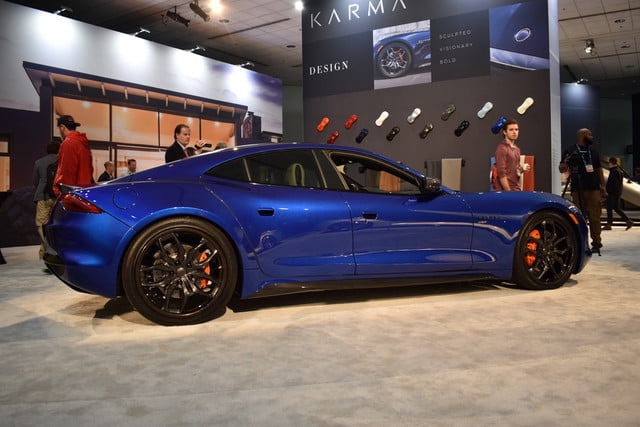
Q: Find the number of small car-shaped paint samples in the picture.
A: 13